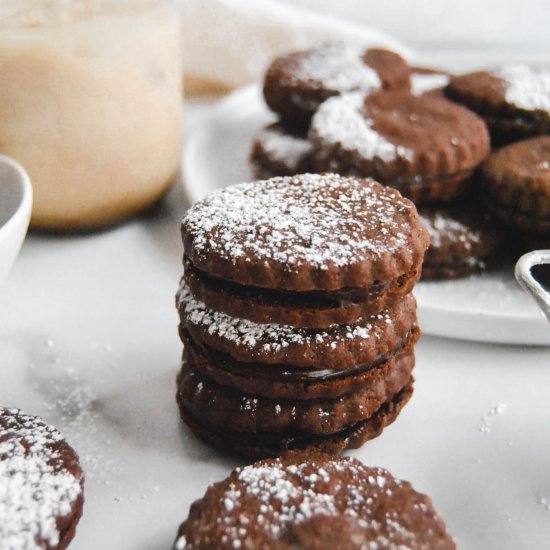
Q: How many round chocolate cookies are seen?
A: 12